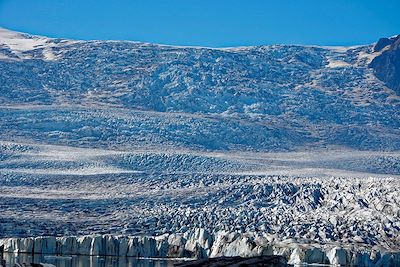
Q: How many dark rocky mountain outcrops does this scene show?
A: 1